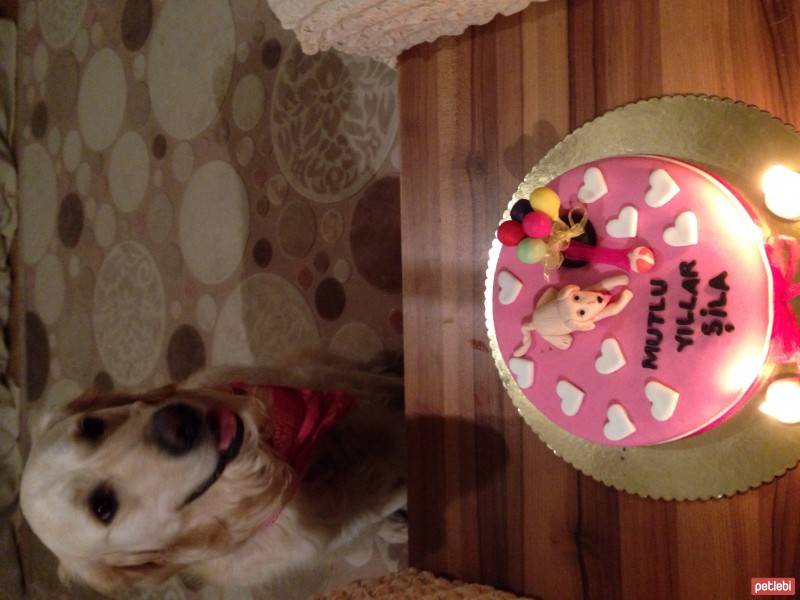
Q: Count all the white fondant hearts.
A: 10